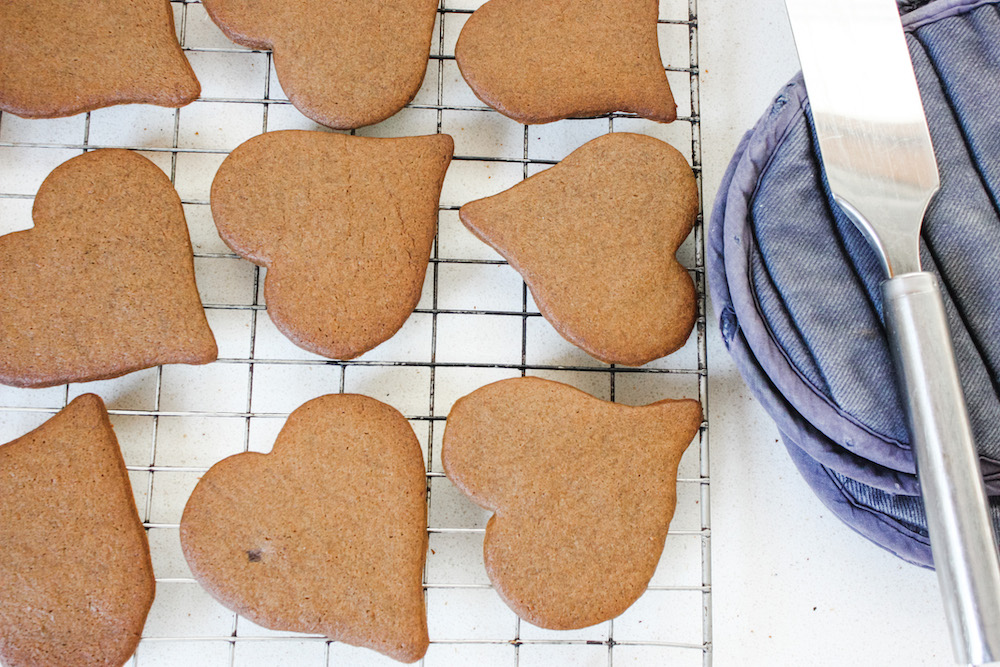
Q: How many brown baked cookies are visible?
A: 9